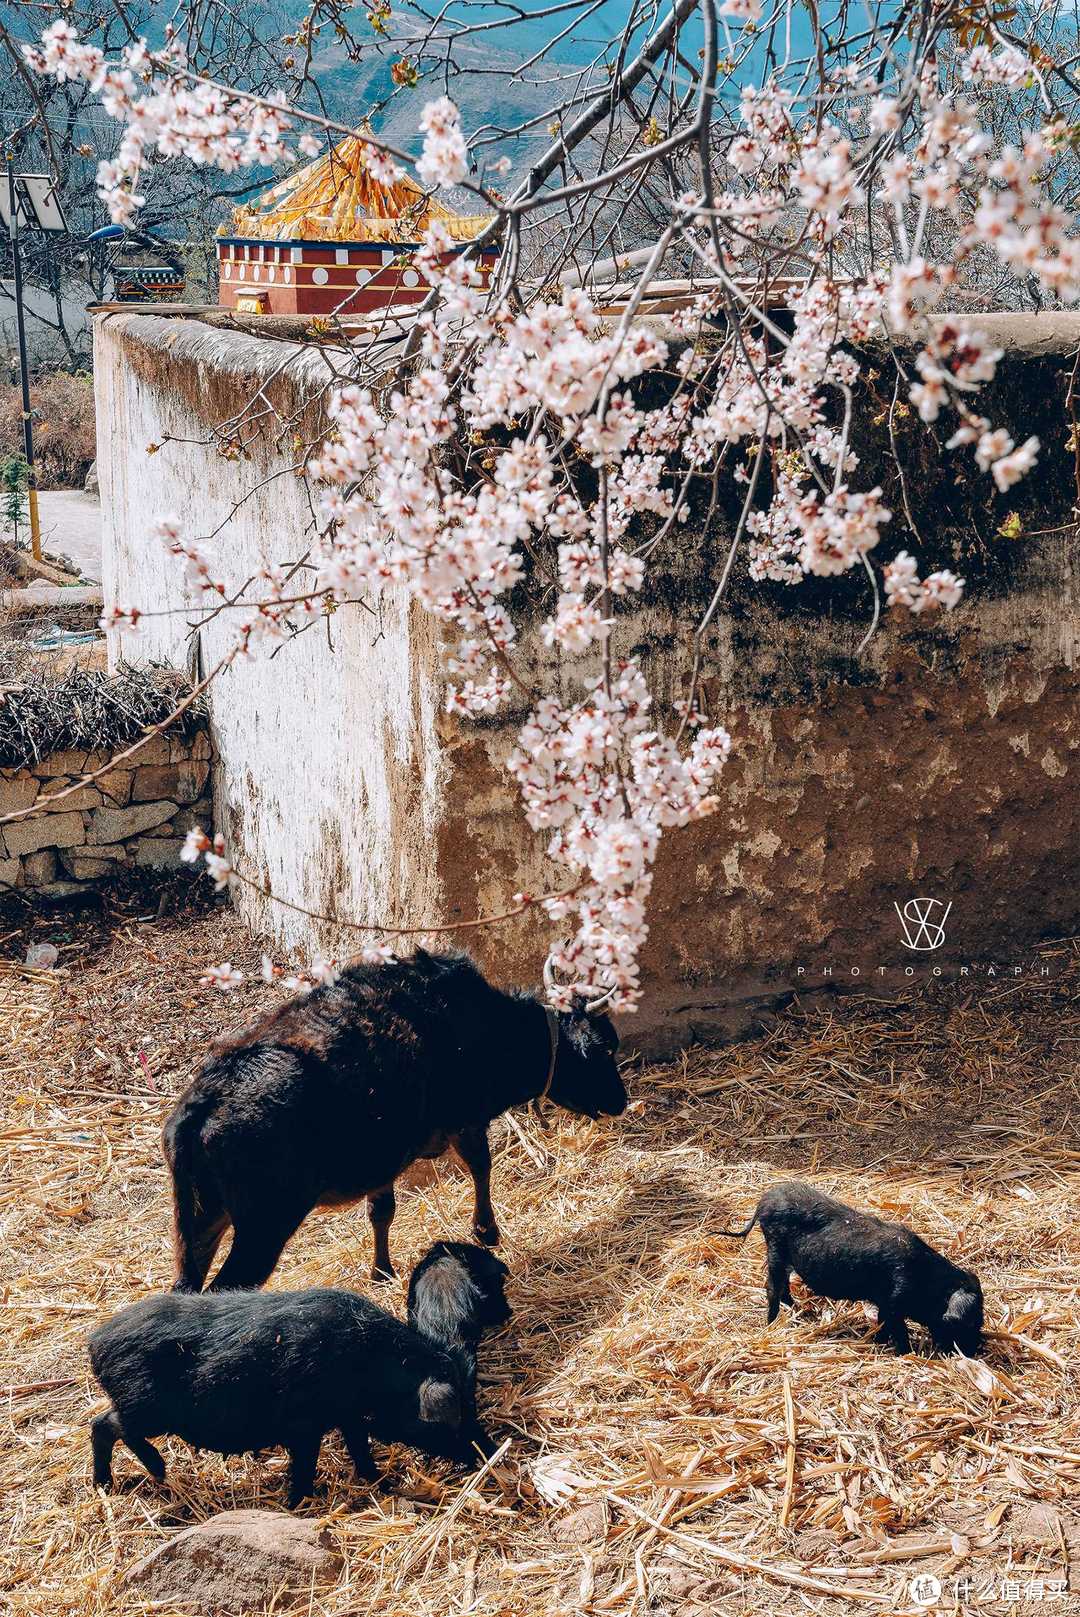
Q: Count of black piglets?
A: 3